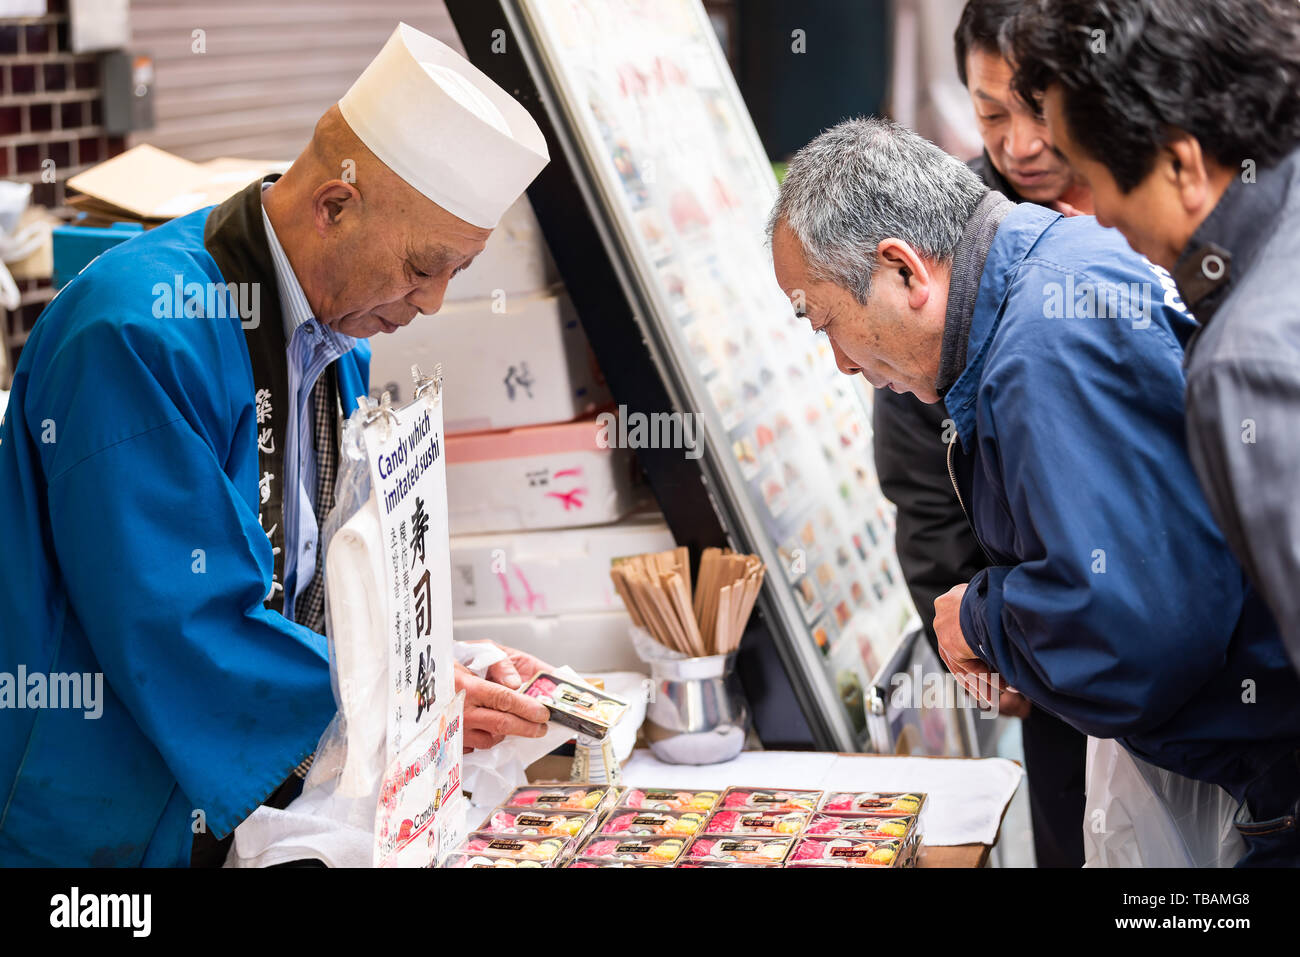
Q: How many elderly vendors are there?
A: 1